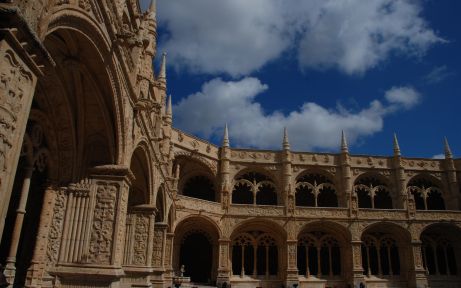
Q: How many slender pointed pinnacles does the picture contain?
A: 8